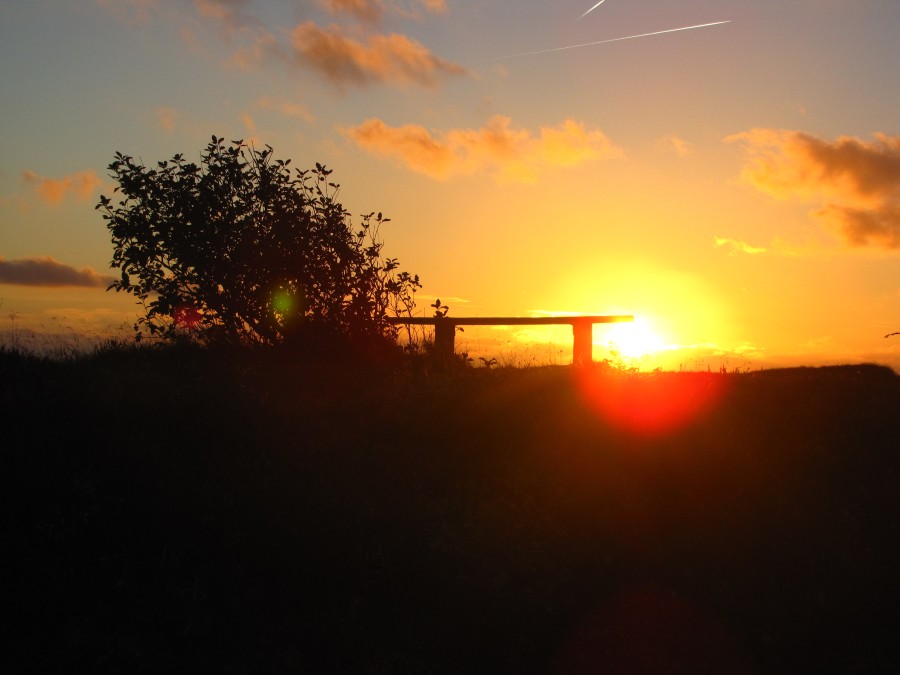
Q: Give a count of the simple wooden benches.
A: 1